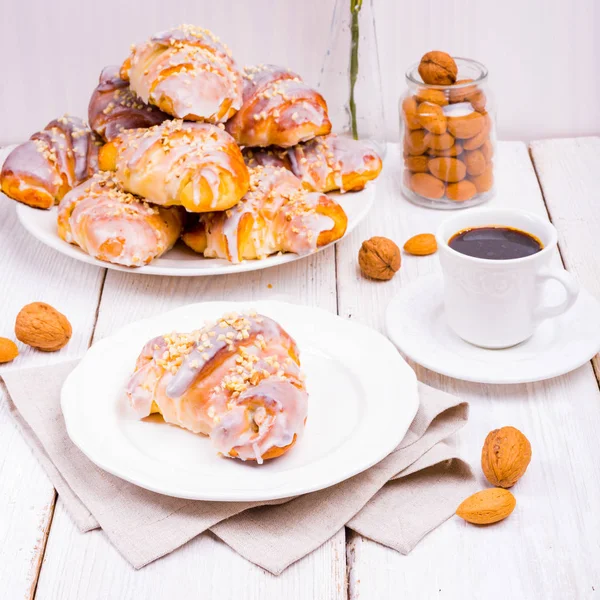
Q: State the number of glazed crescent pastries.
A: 9